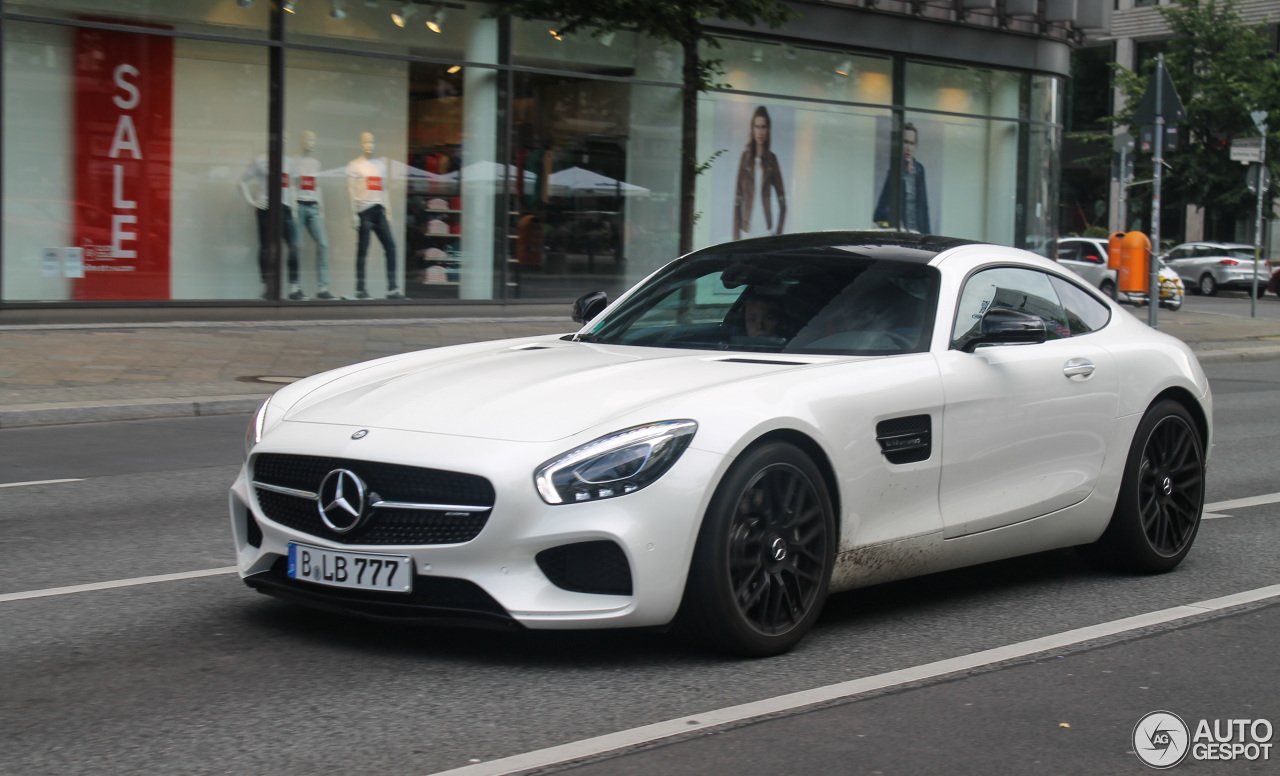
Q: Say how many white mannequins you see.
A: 3